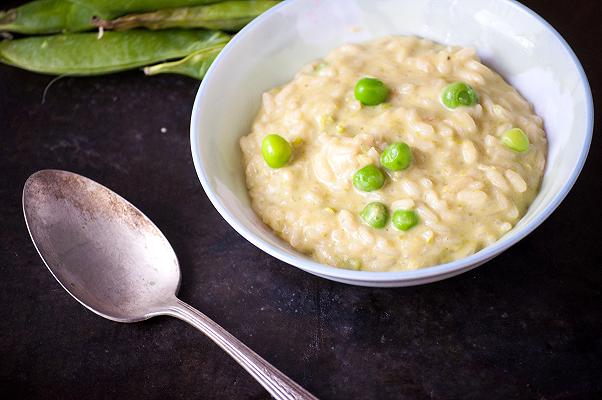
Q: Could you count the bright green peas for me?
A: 8